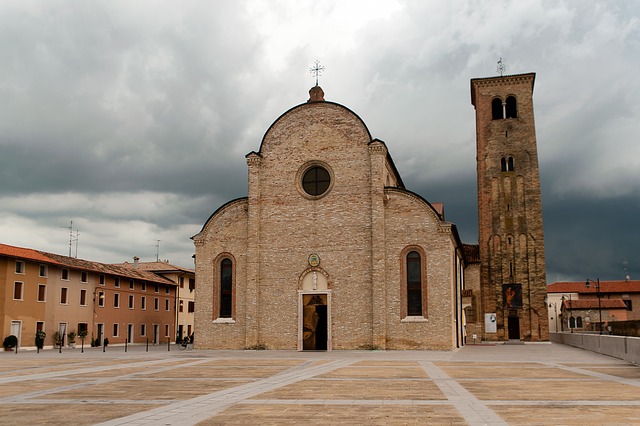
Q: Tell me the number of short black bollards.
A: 8